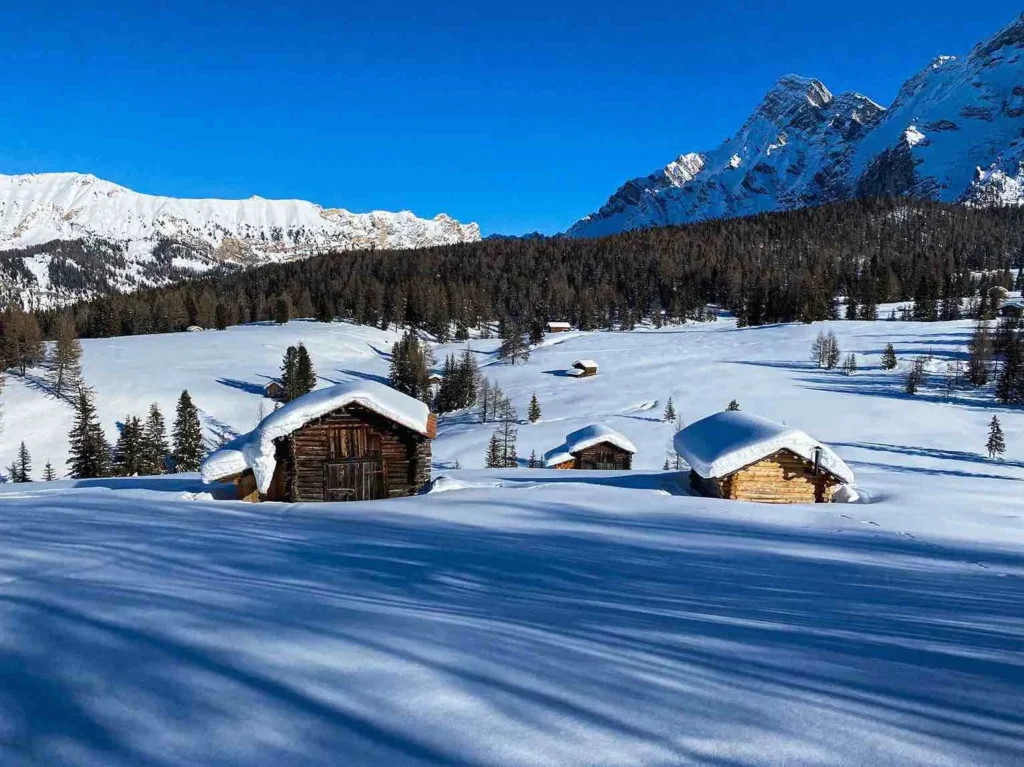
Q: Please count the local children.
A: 0